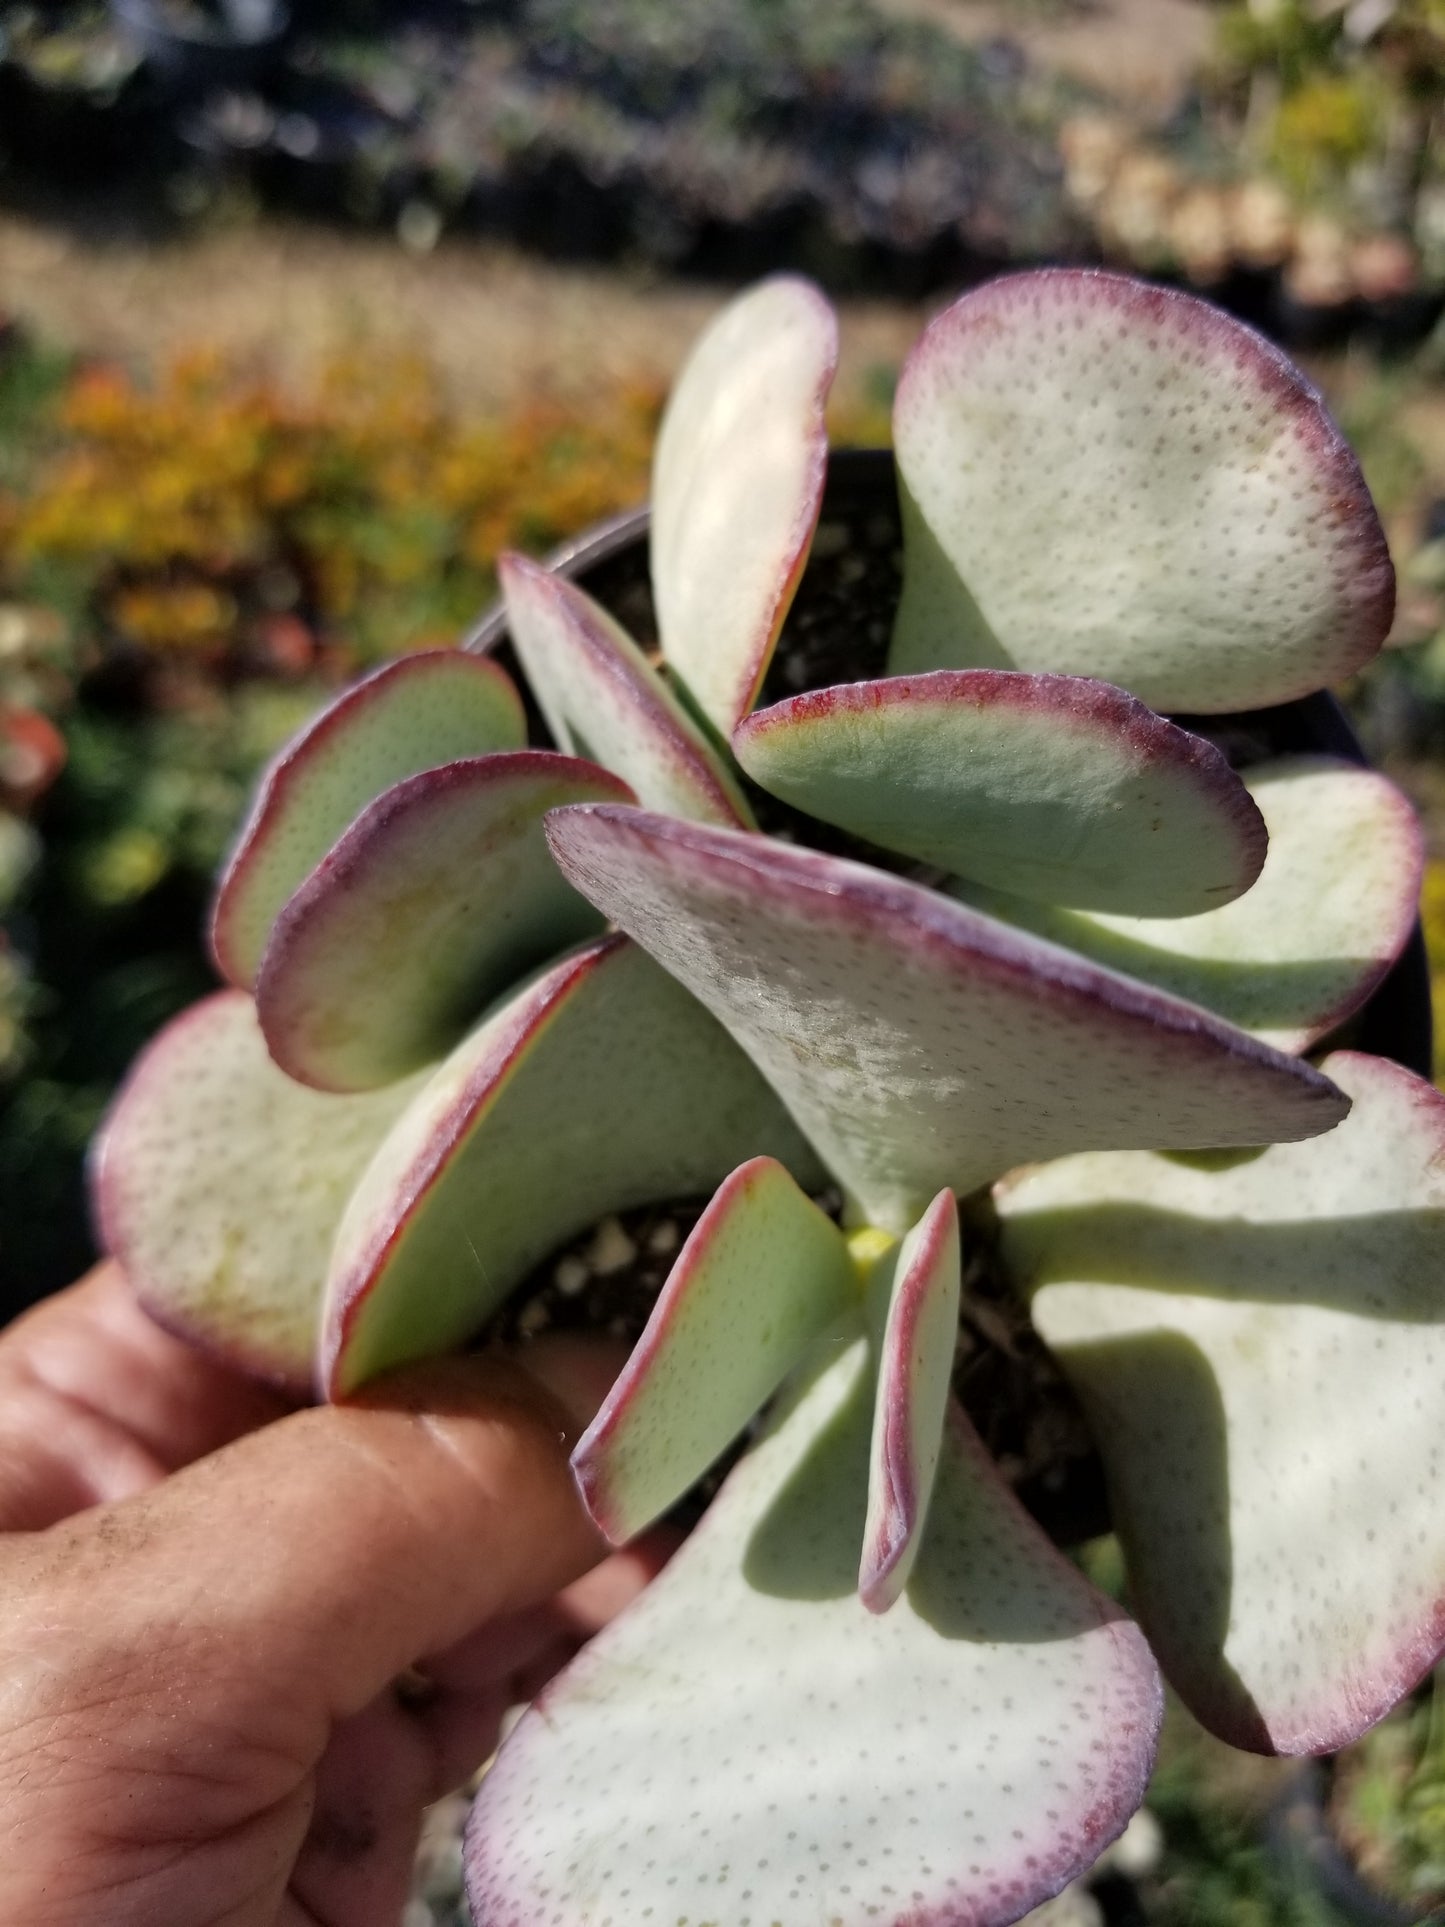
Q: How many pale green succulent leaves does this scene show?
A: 14